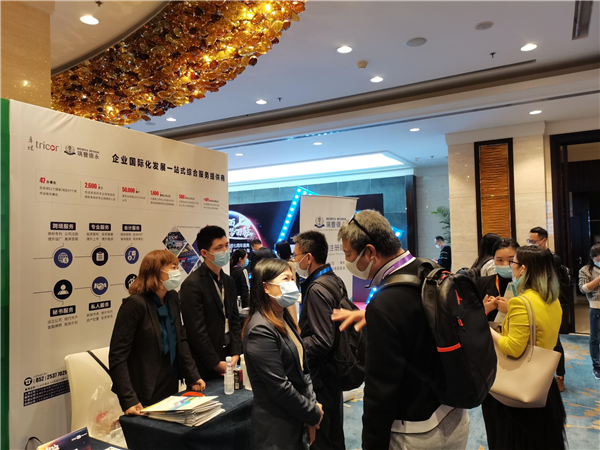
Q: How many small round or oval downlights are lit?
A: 10